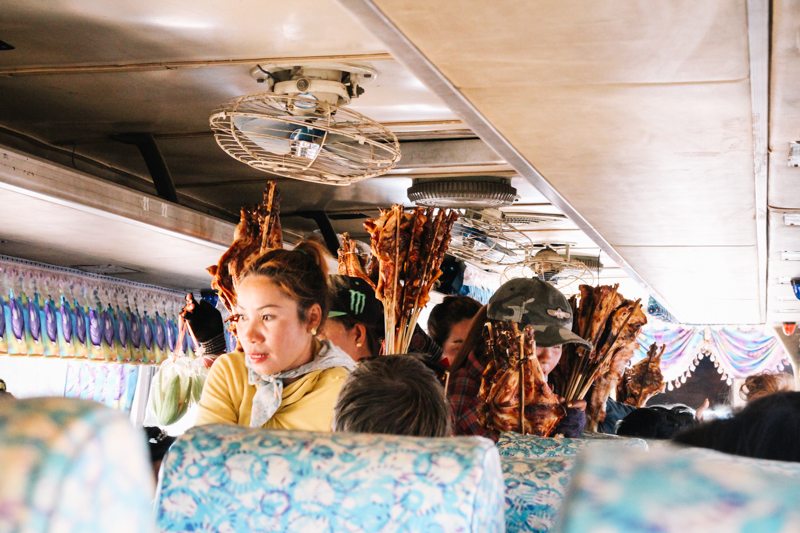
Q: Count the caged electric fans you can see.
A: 3